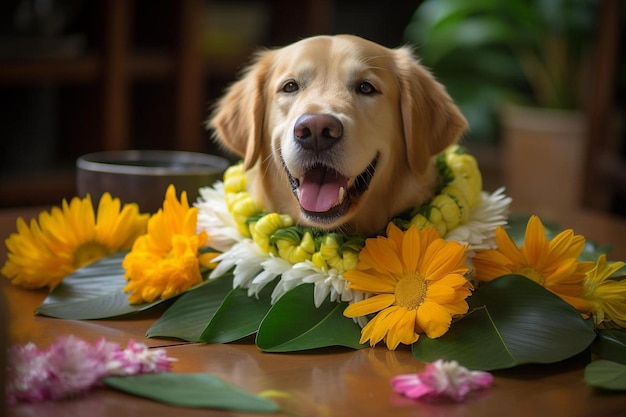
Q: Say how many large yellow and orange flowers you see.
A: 5